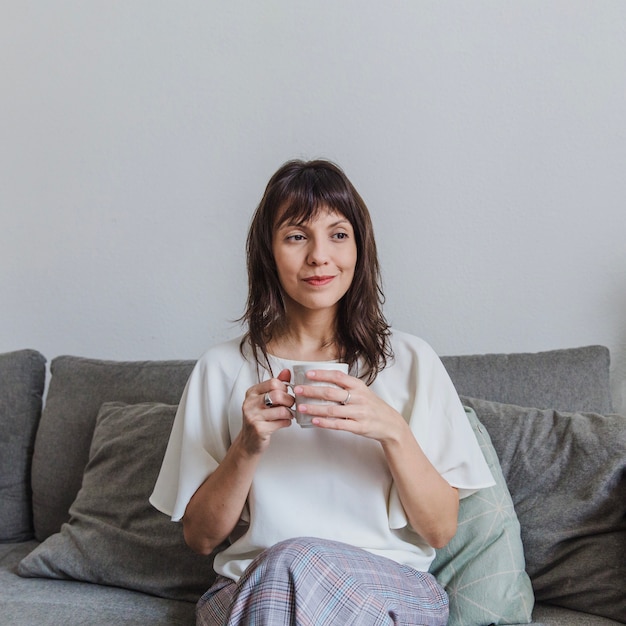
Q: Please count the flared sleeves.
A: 2